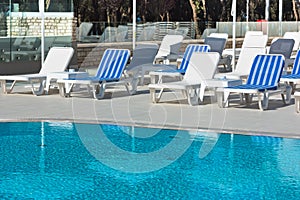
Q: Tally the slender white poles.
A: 6